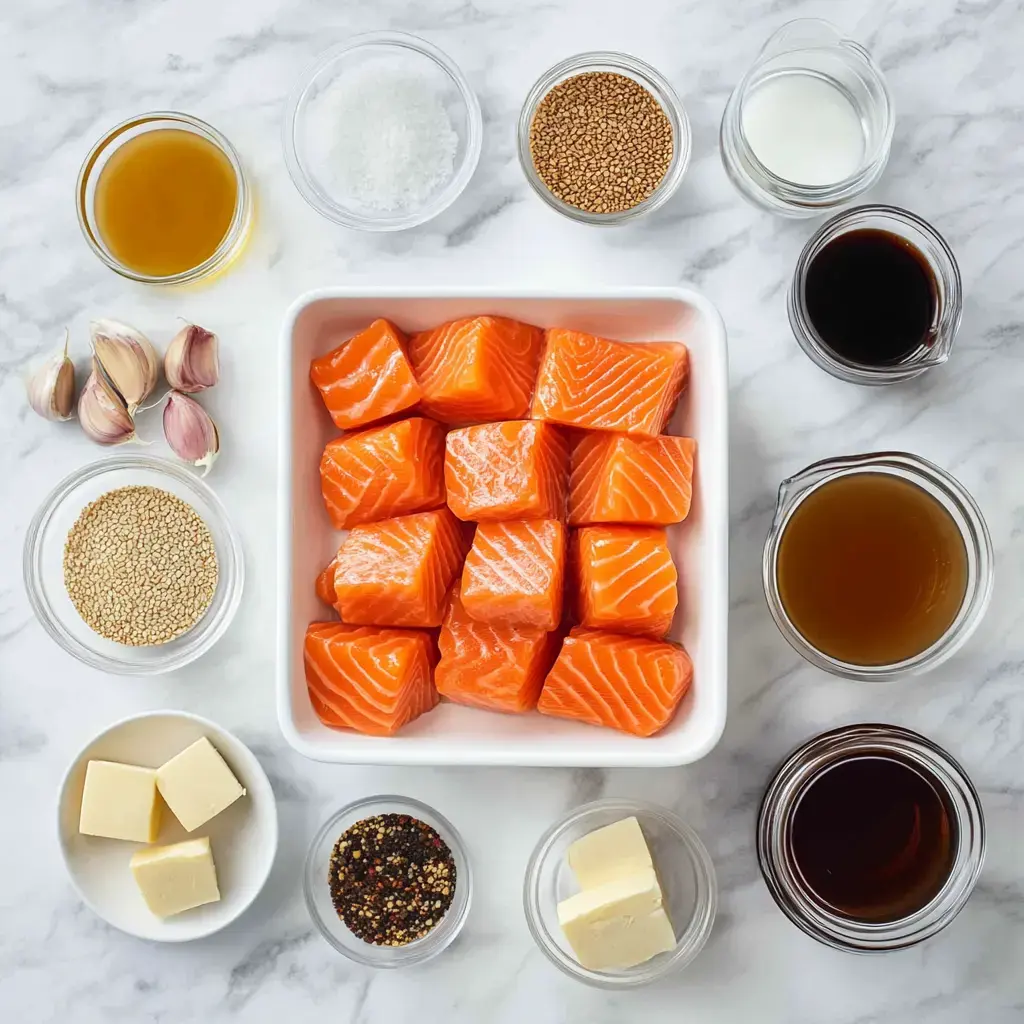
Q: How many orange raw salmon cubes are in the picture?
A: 12